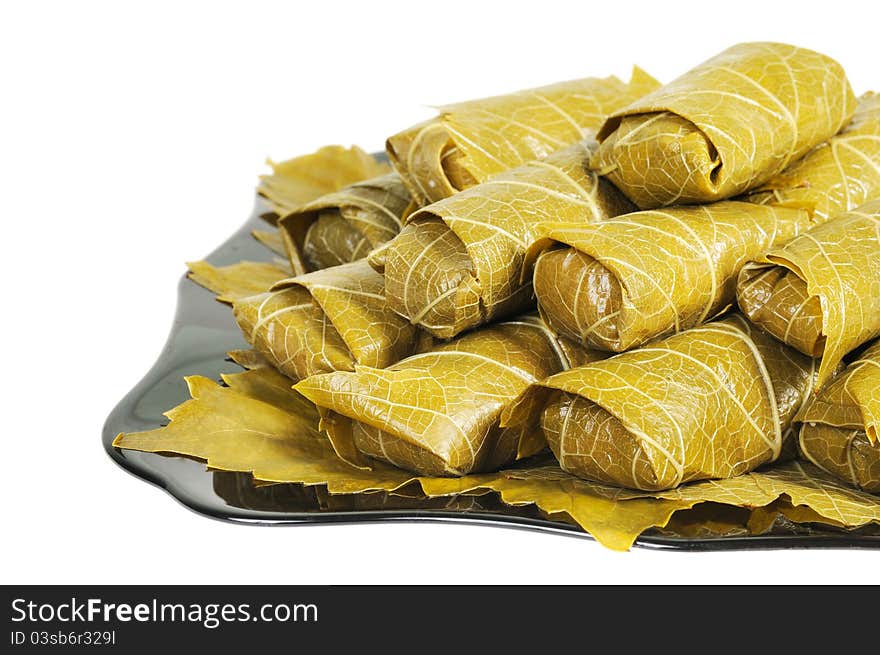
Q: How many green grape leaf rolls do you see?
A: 11